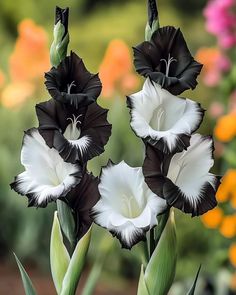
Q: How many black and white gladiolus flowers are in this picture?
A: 7